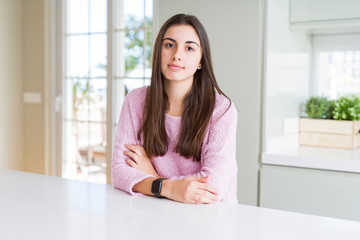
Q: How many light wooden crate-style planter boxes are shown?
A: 1